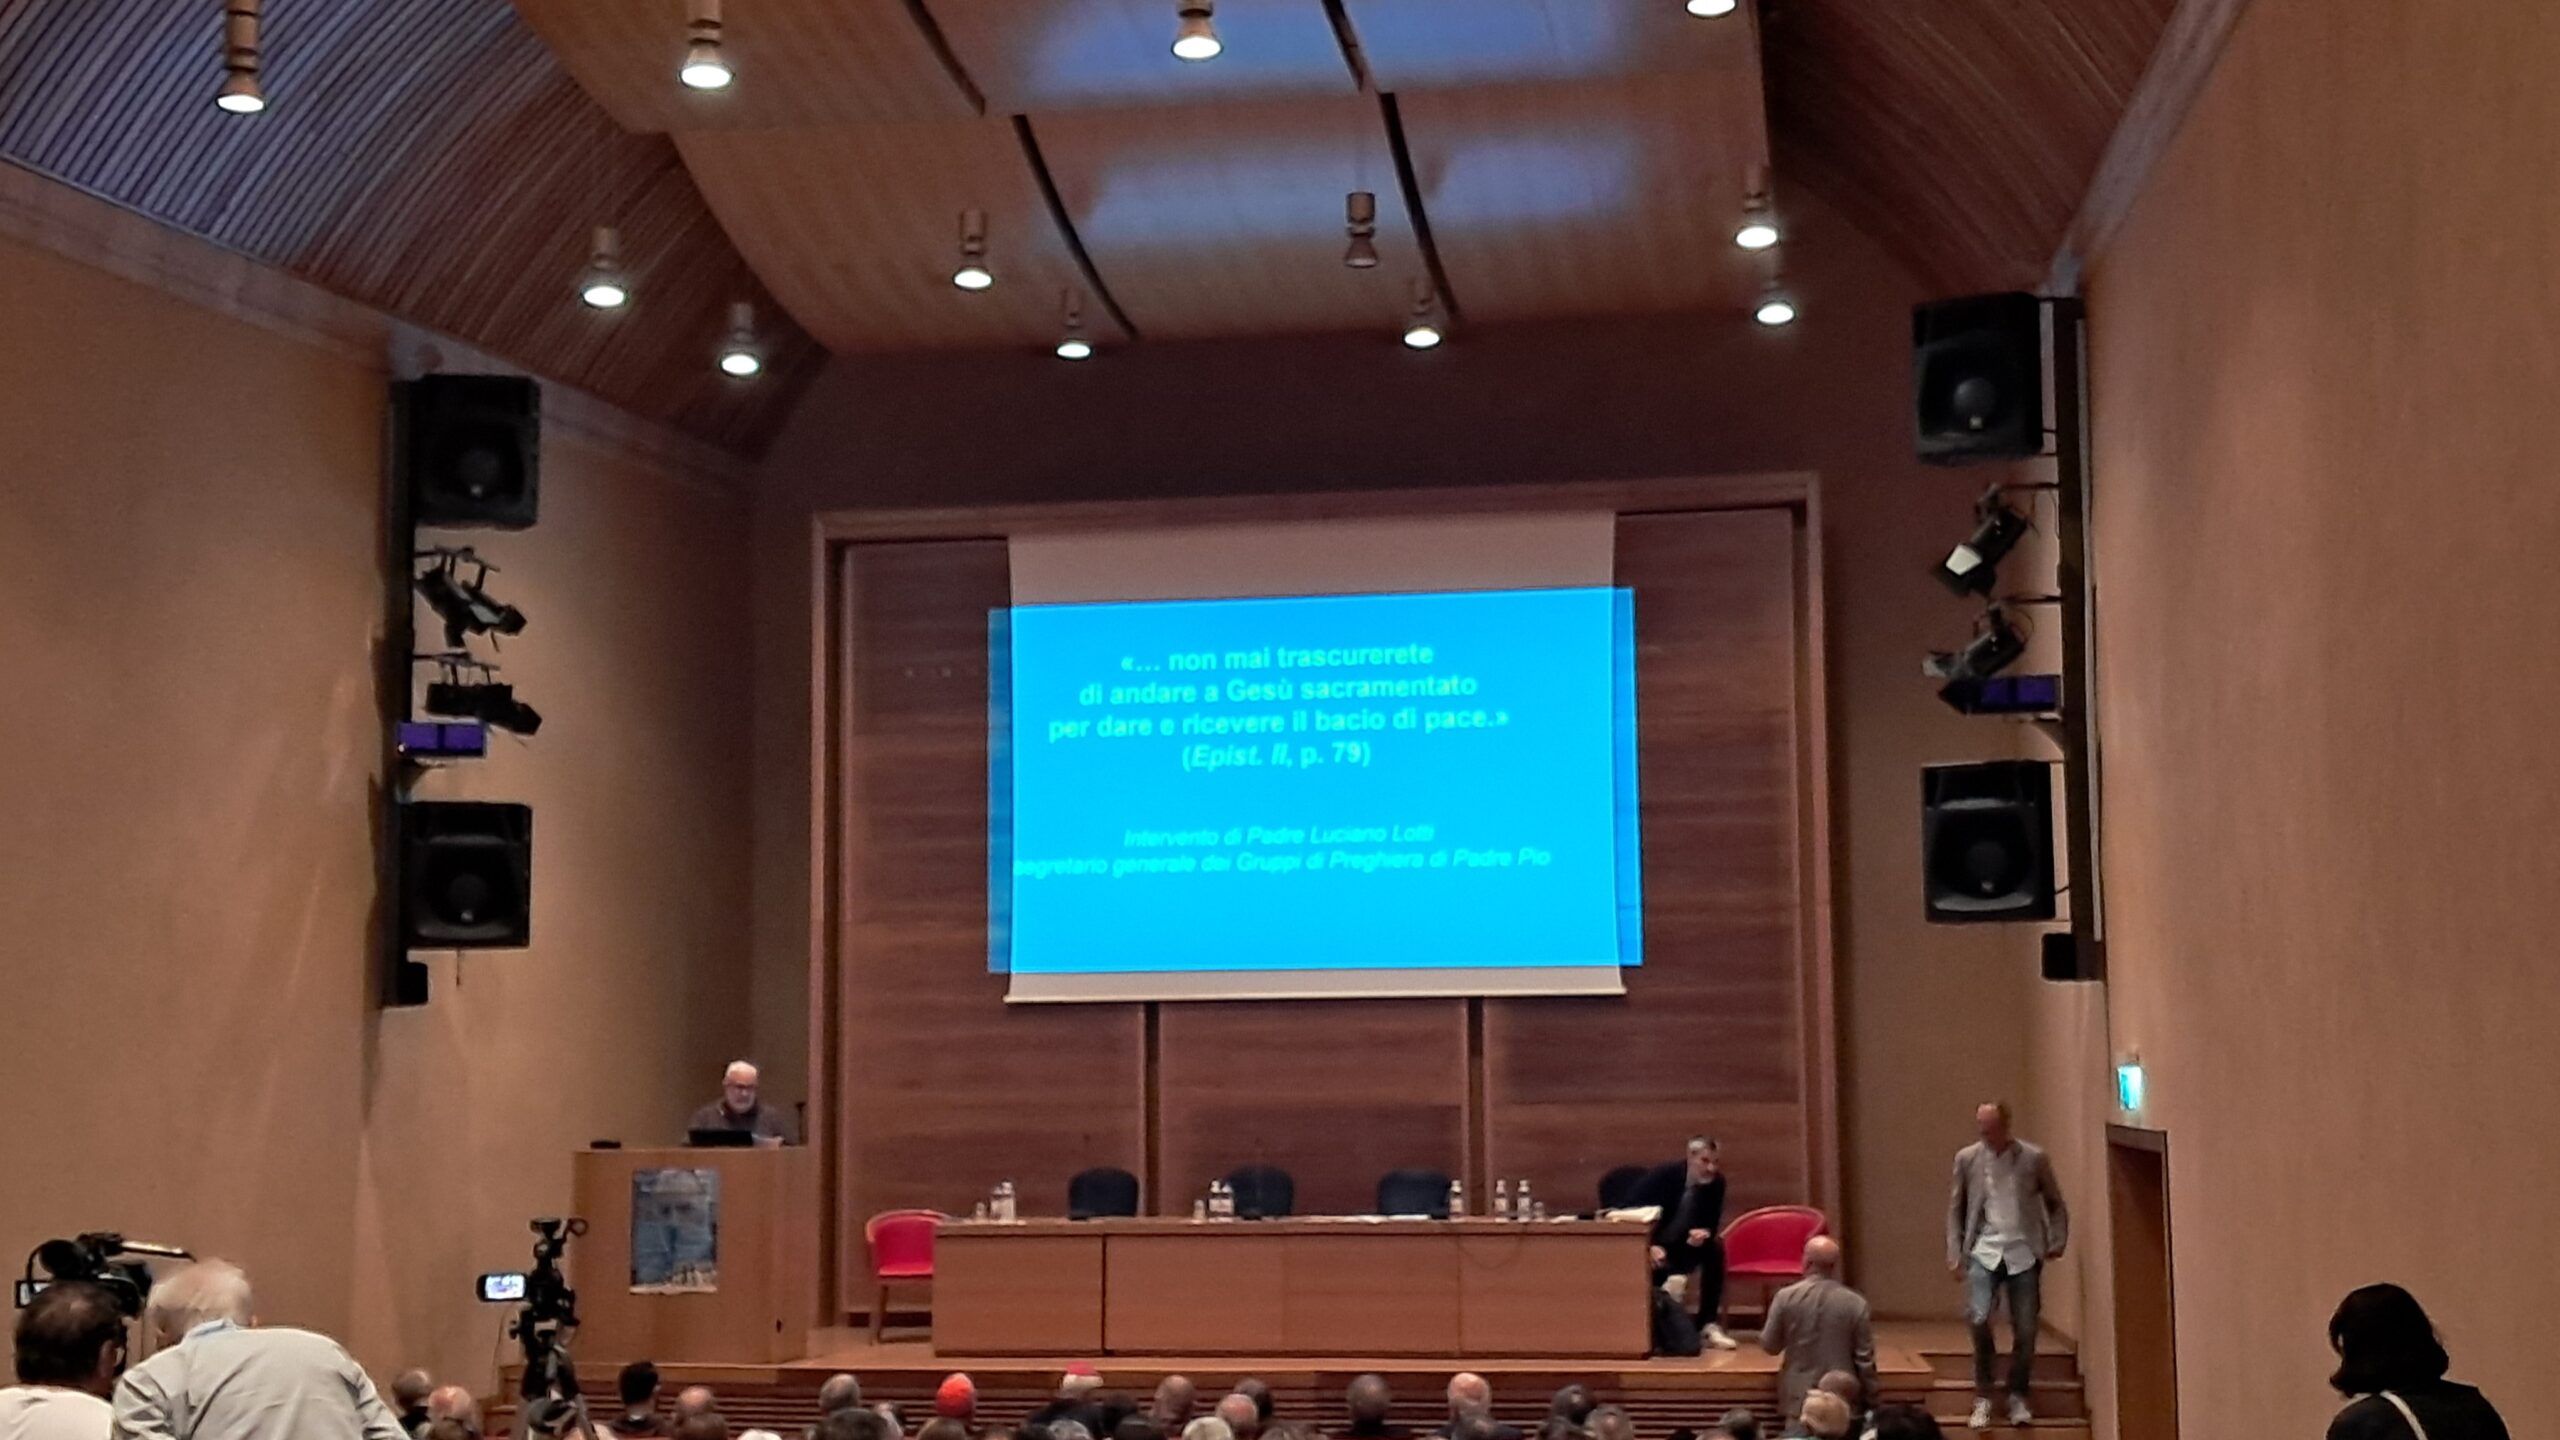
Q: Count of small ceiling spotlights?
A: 12